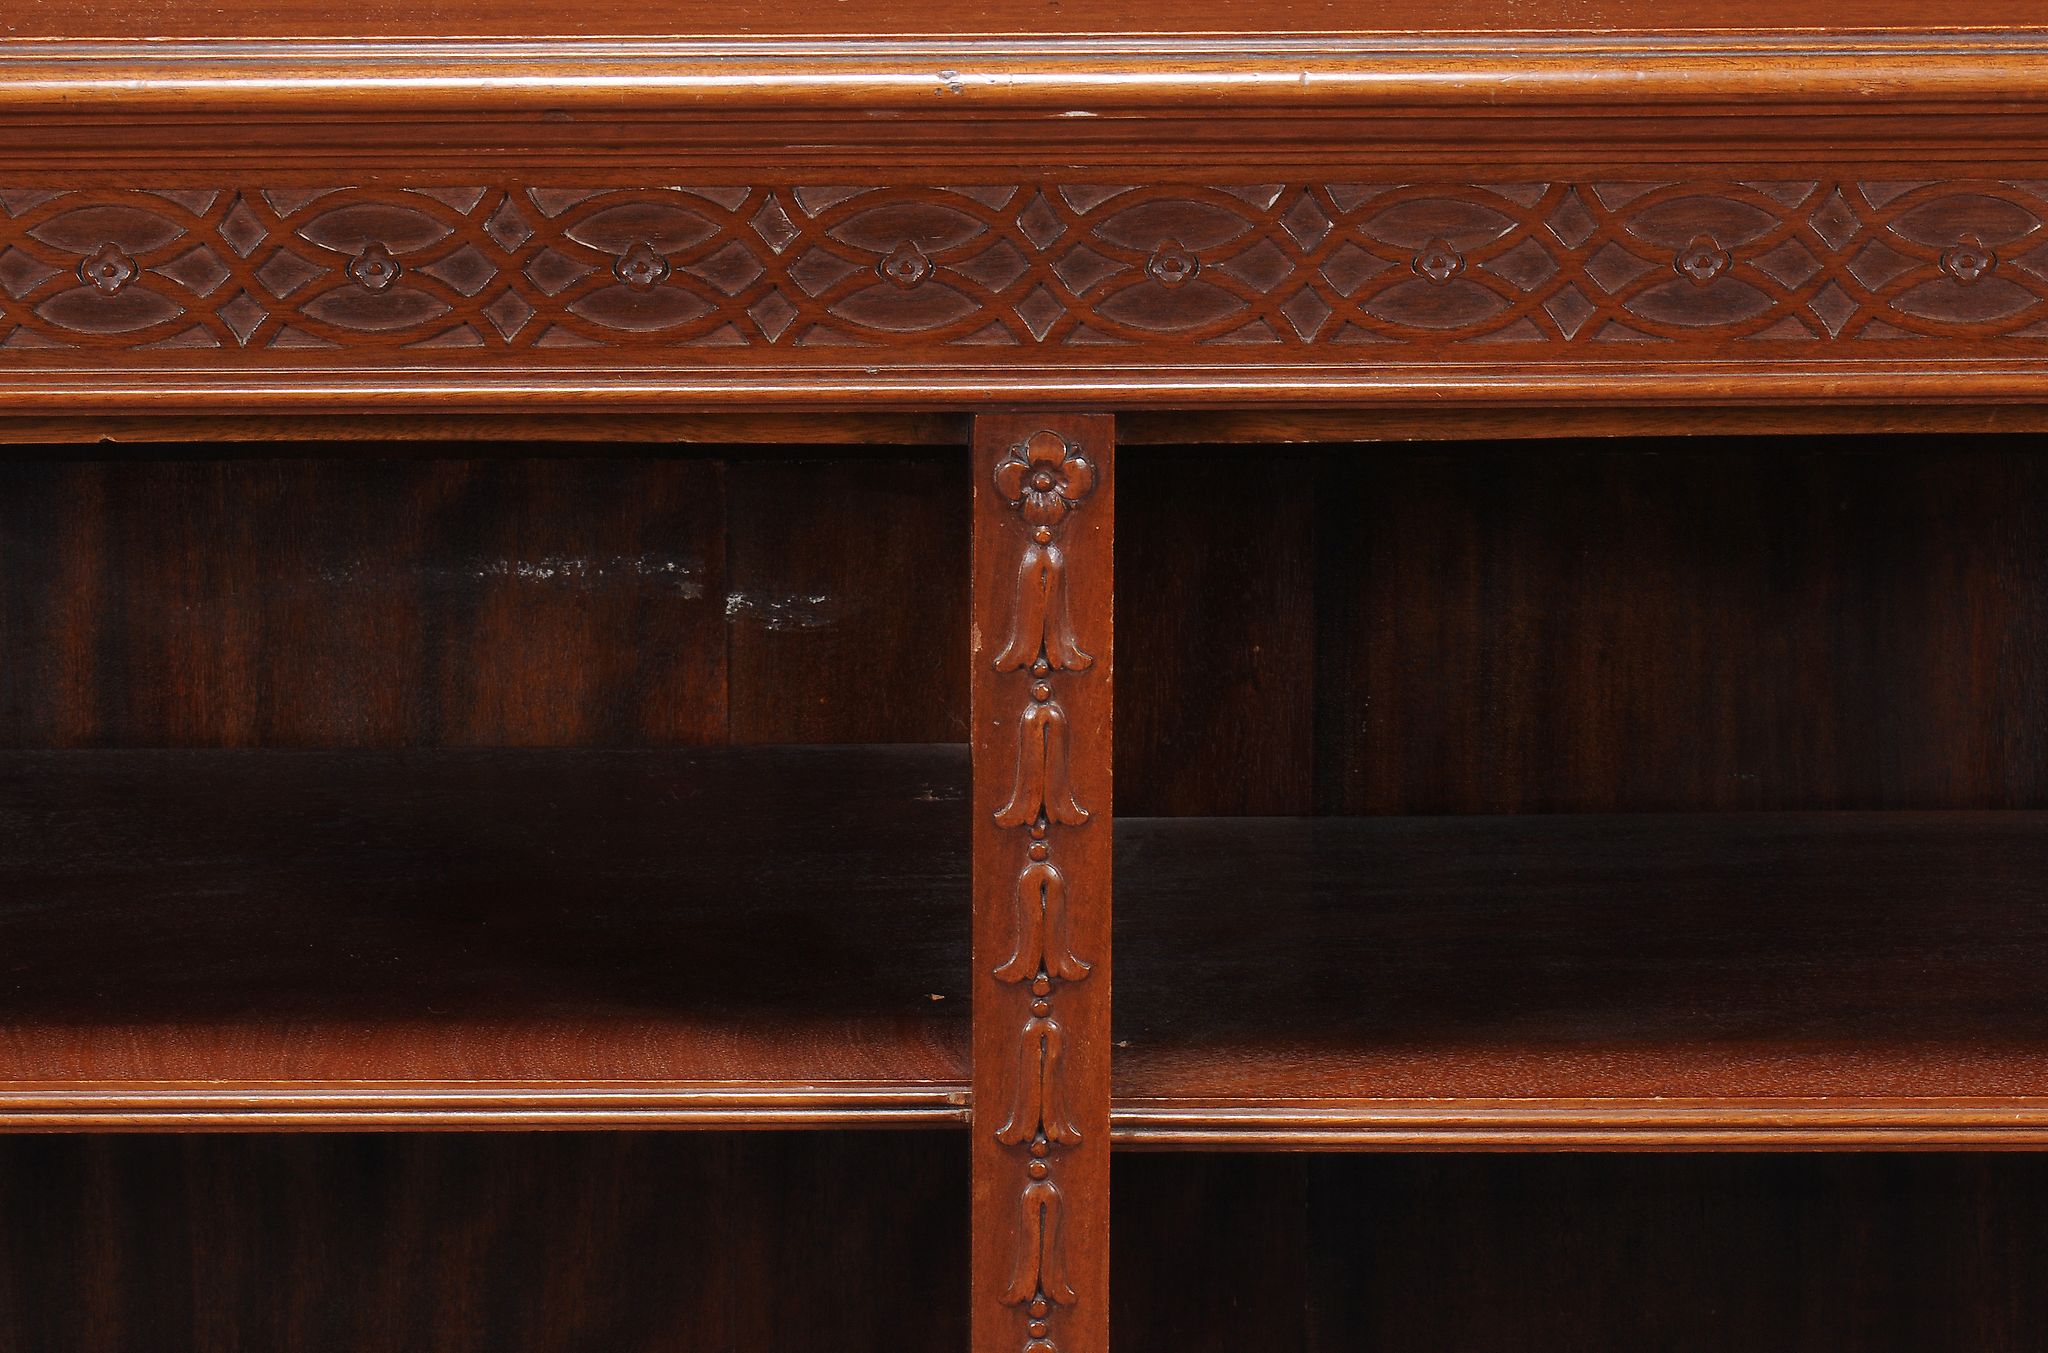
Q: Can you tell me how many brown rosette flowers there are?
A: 9